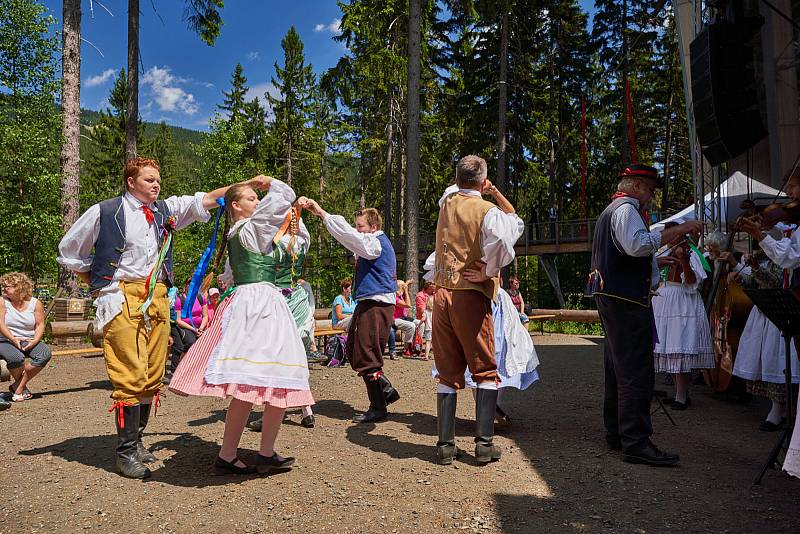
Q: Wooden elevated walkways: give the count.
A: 1